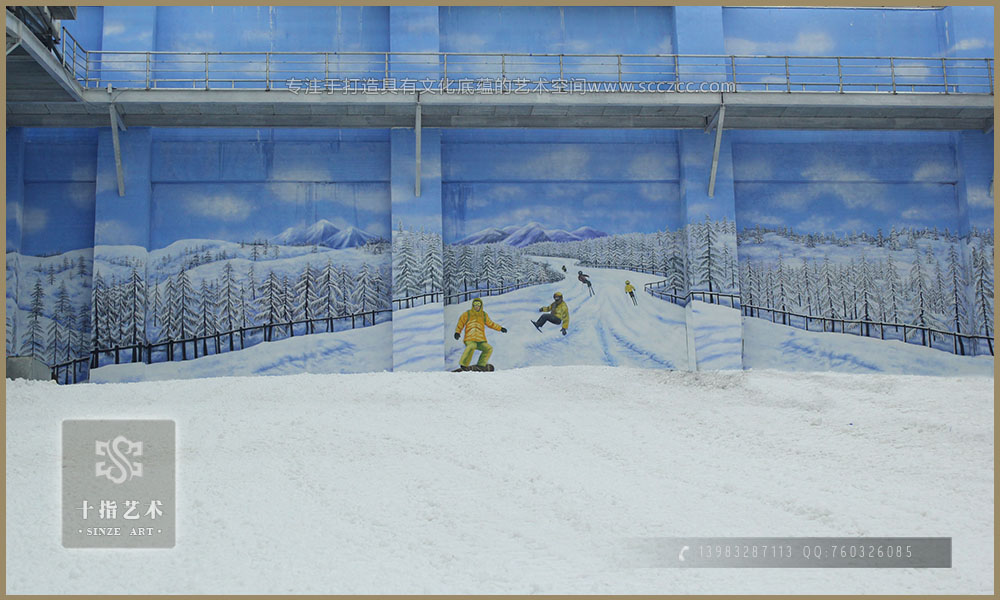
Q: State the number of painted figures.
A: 5